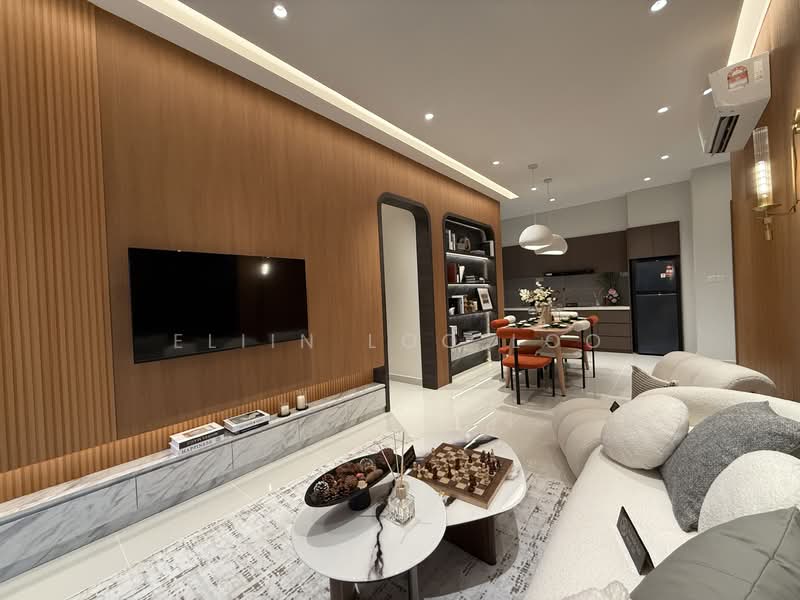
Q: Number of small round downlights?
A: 10